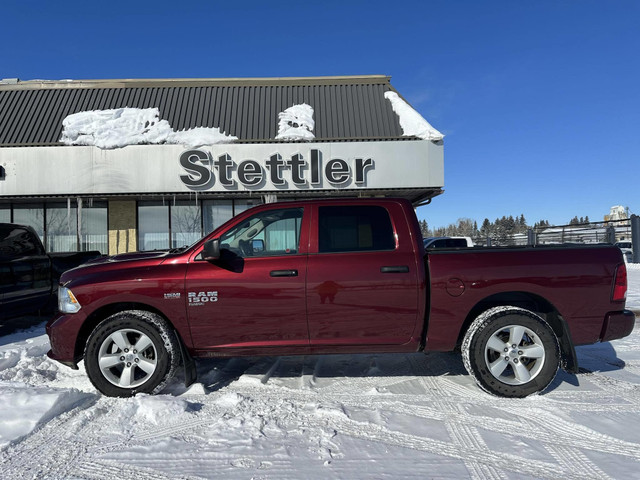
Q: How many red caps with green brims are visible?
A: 0